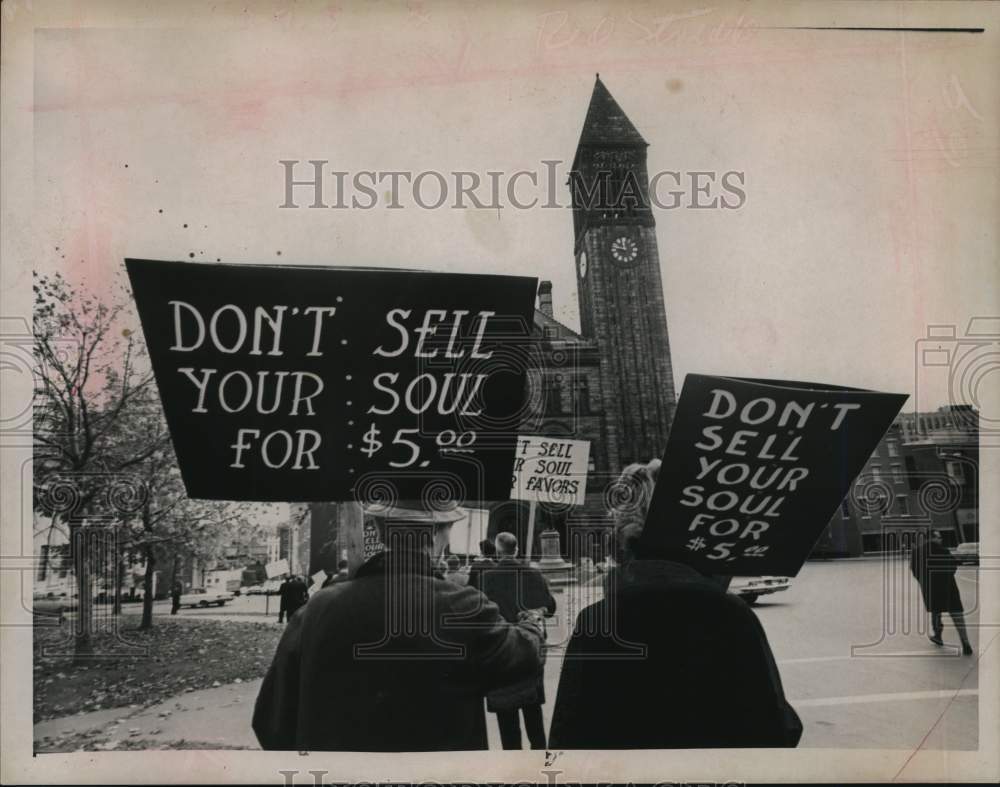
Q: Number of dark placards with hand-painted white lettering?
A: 2